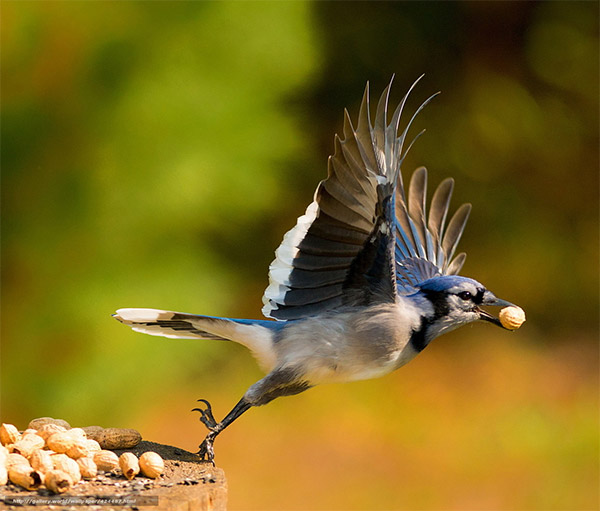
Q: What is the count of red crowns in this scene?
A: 0